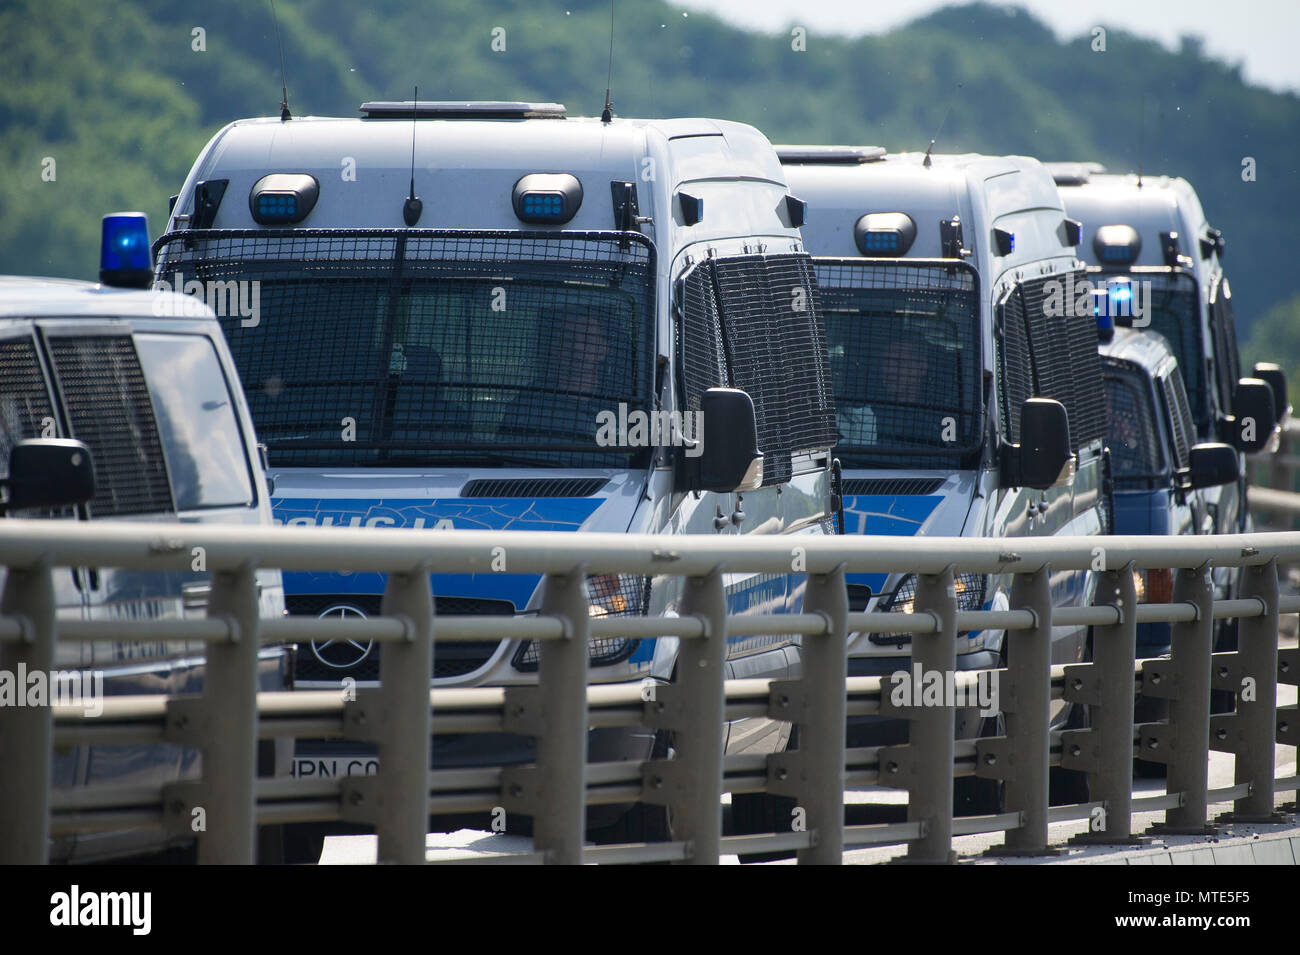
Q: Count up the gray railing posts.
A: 11